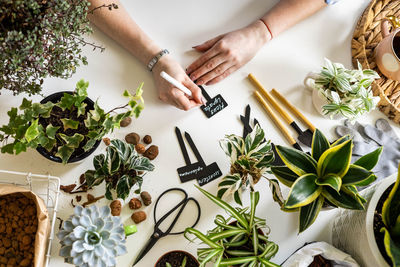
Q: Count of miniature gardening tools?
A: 3